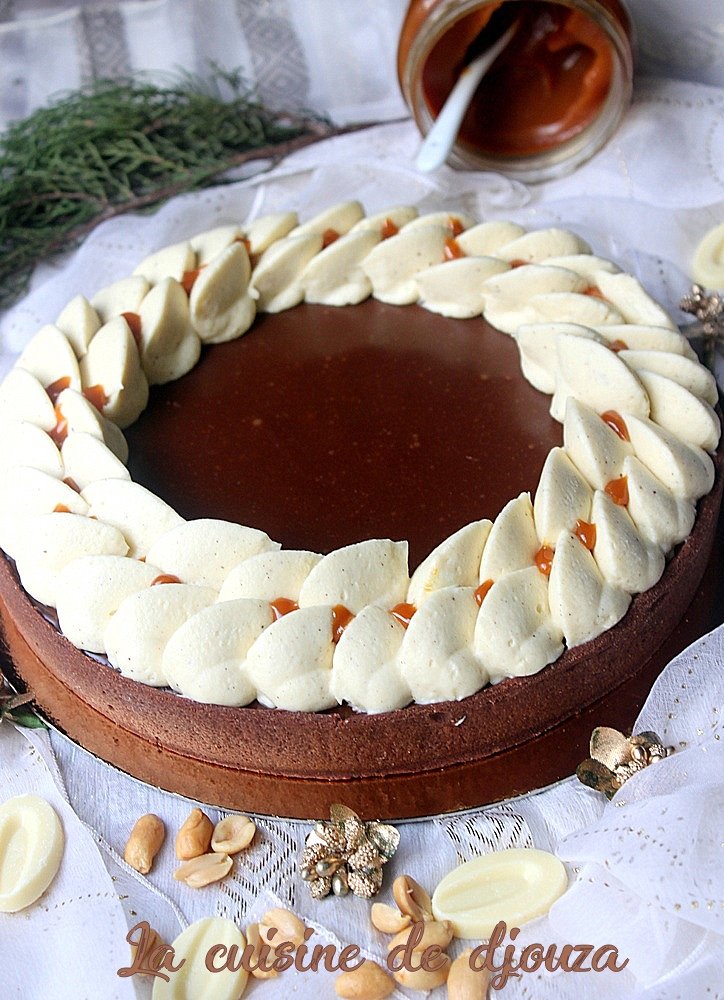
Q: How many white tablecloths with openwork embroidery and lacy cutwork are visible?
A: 1